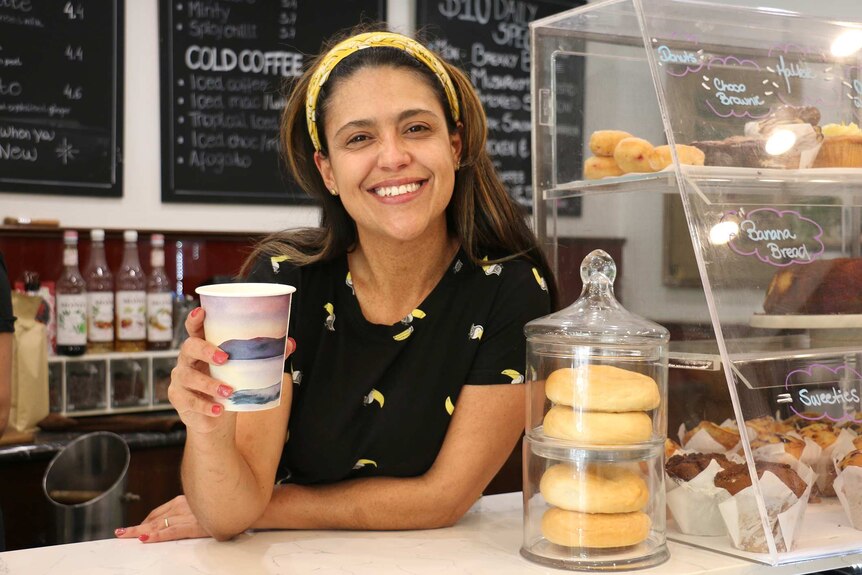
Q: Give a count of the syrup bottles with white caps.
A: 2